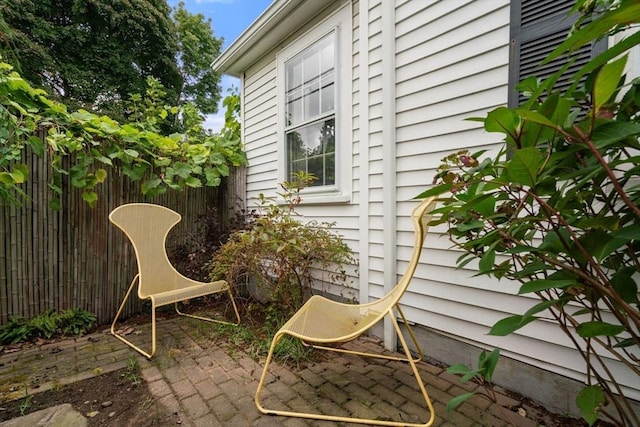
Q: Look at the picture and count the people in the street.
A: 0